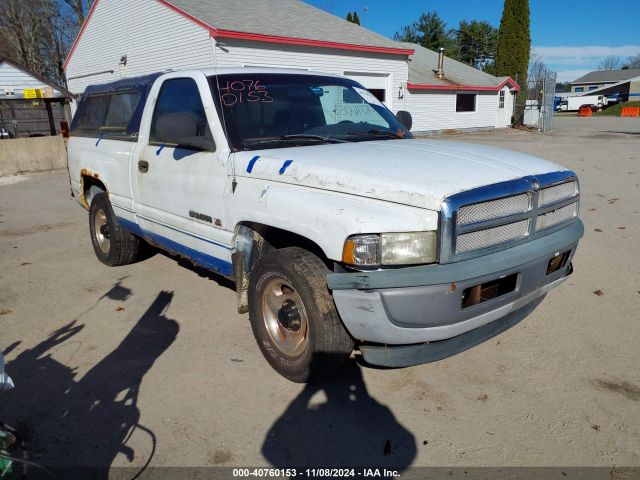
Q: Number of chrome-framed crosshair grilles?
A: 1